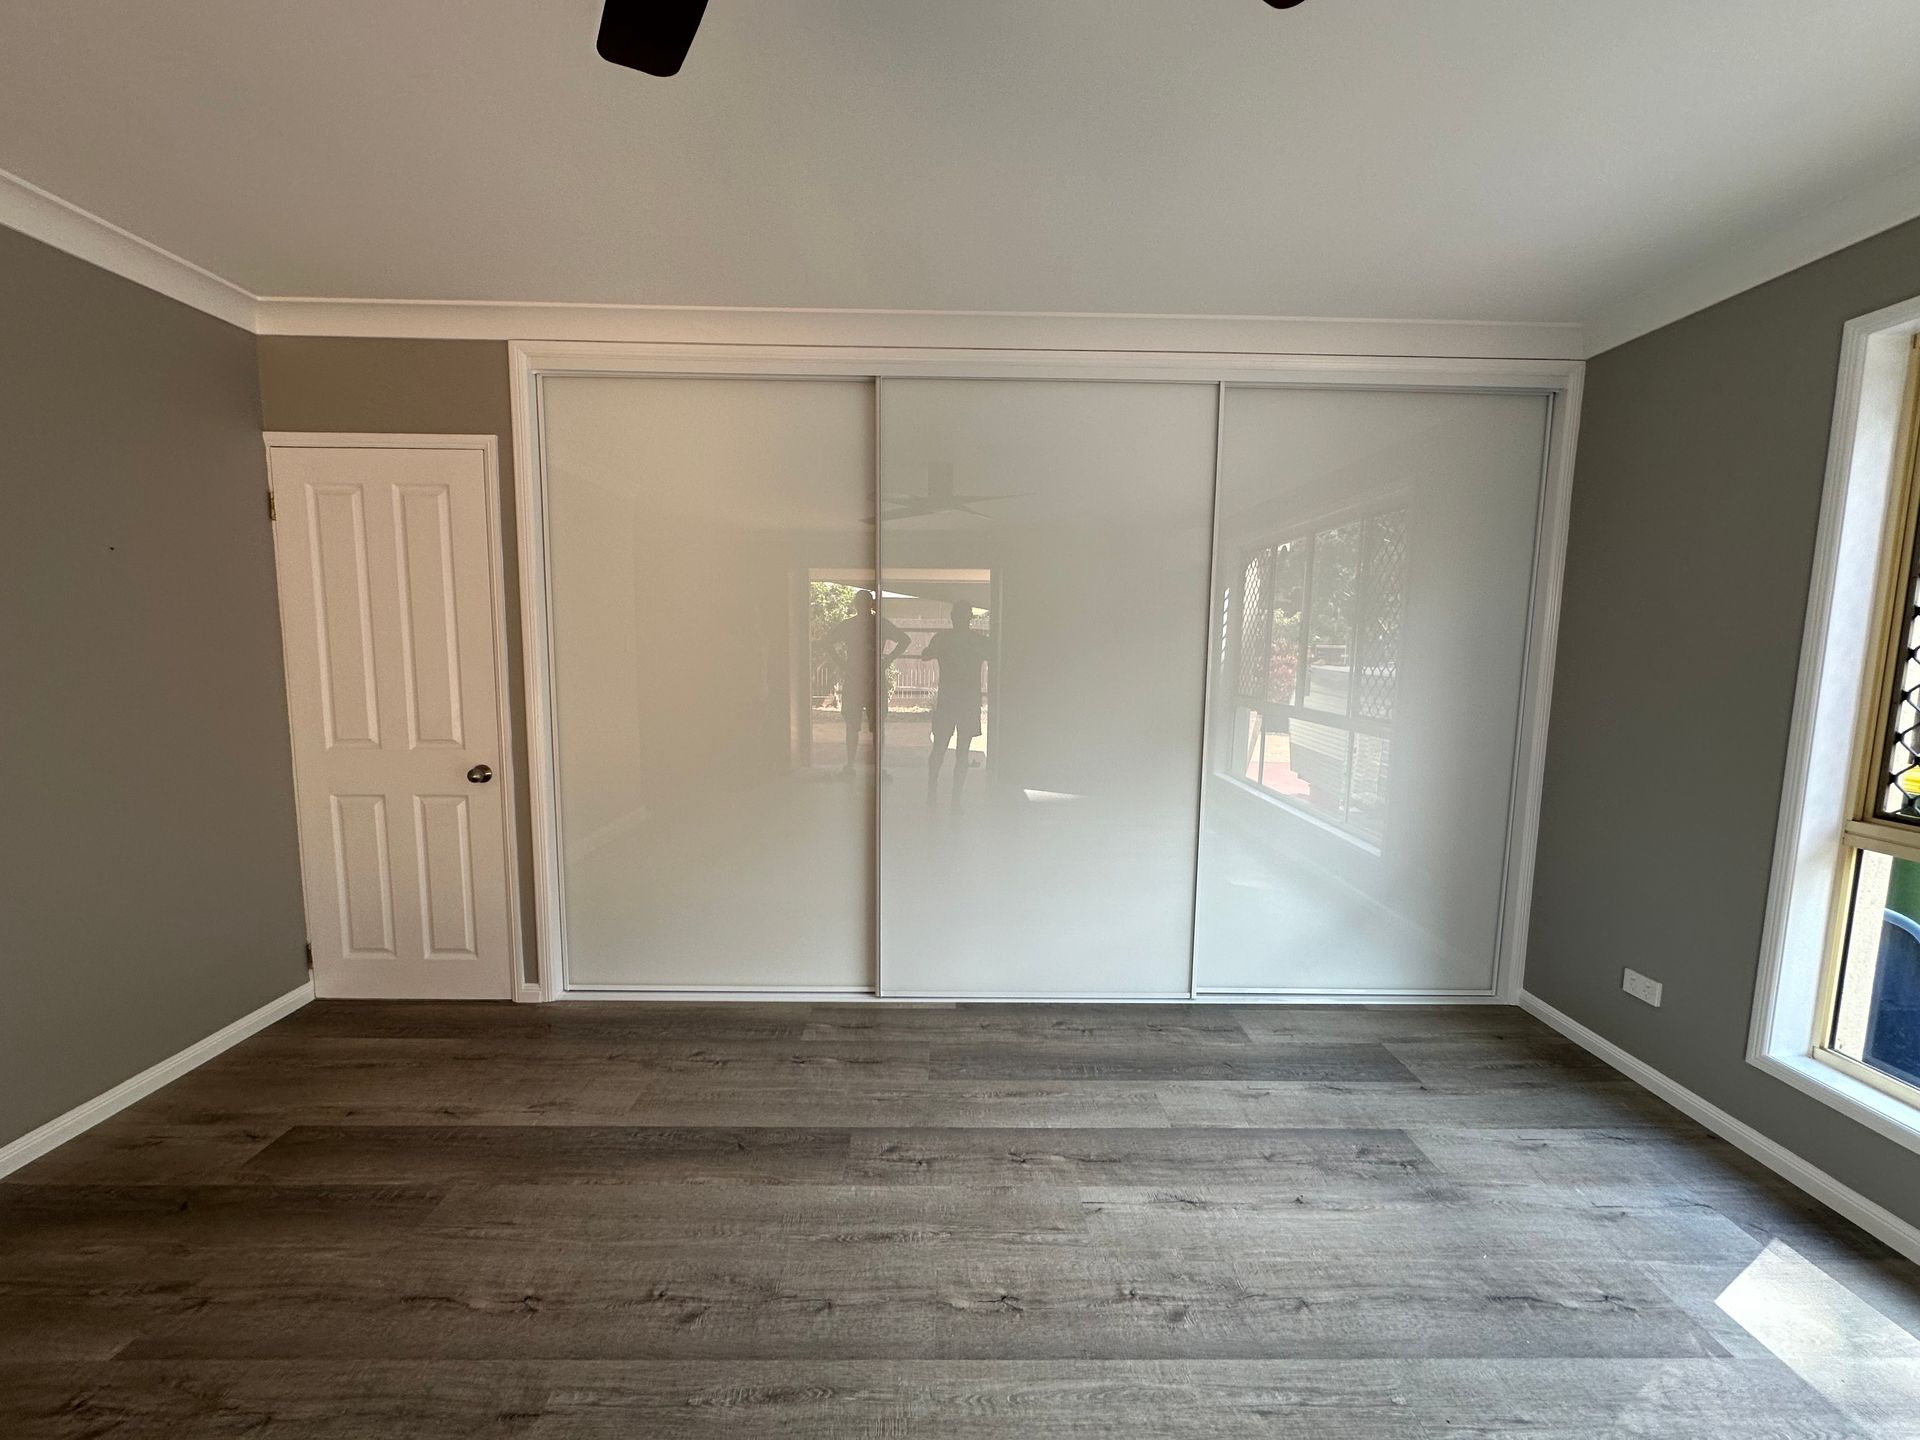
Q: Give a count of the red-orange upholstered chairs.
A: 0